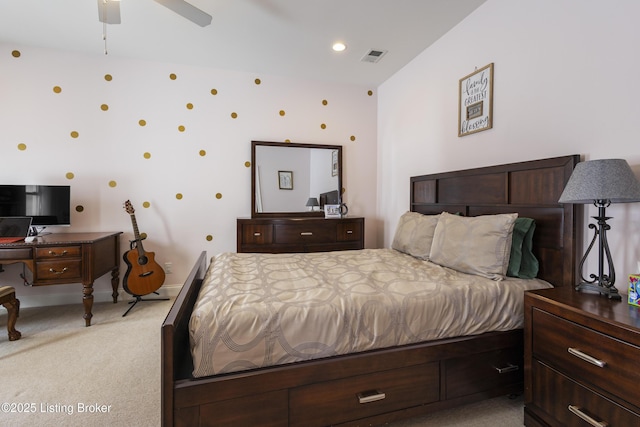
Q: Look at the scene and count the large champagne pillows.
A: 2